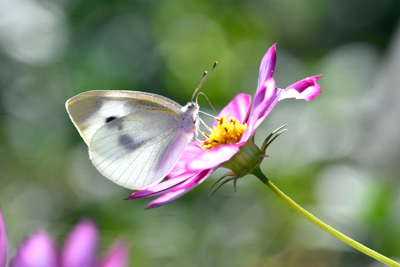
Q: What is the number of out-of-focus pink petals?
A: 4